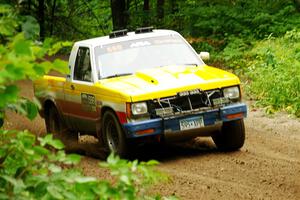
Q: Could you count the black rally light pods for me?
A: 2